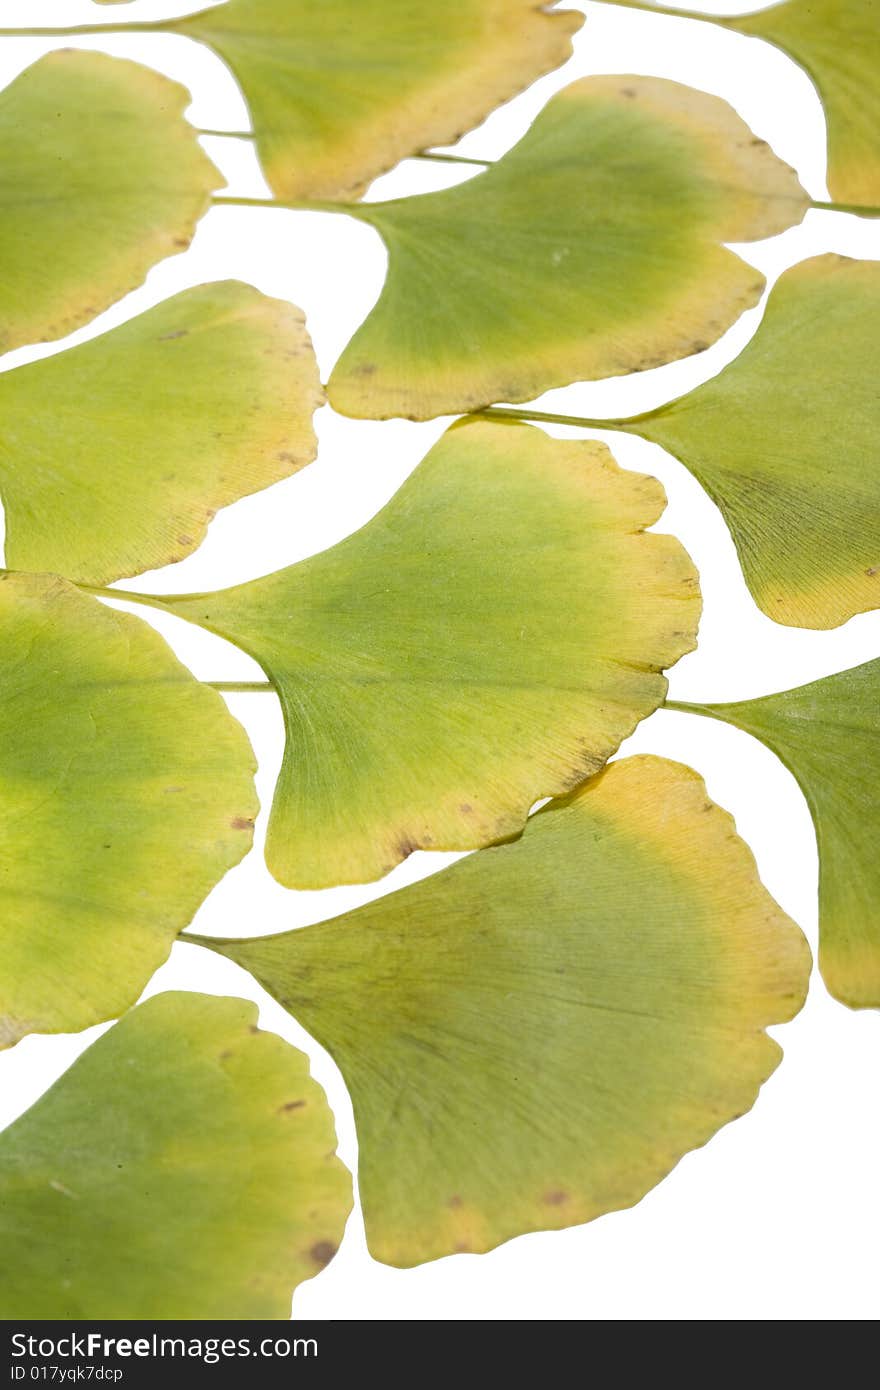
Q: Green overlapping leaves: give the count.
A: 11